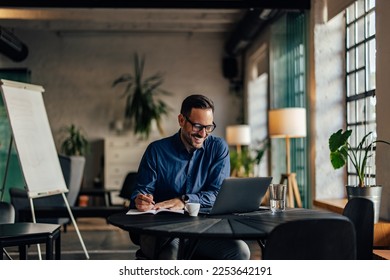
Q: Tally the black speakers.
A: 1